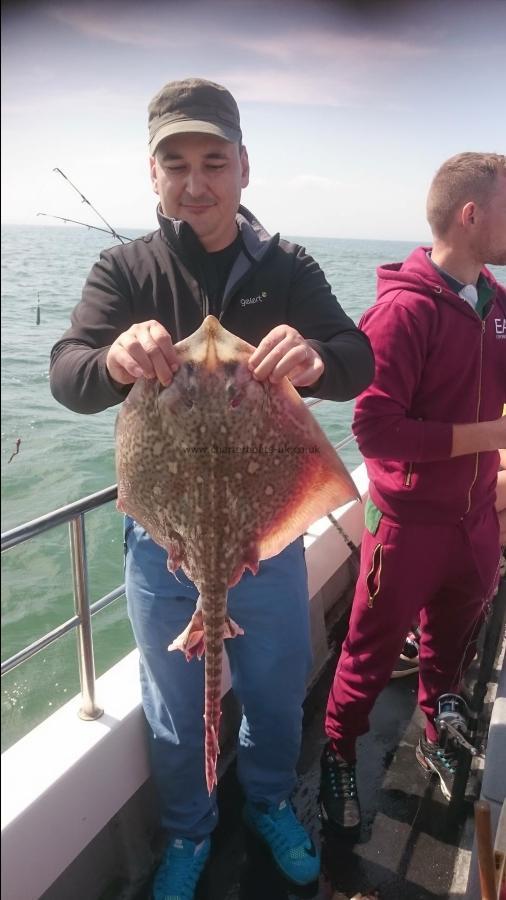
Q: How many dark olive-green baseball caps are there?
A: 1